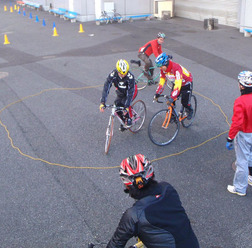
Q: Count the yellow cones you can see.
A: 7